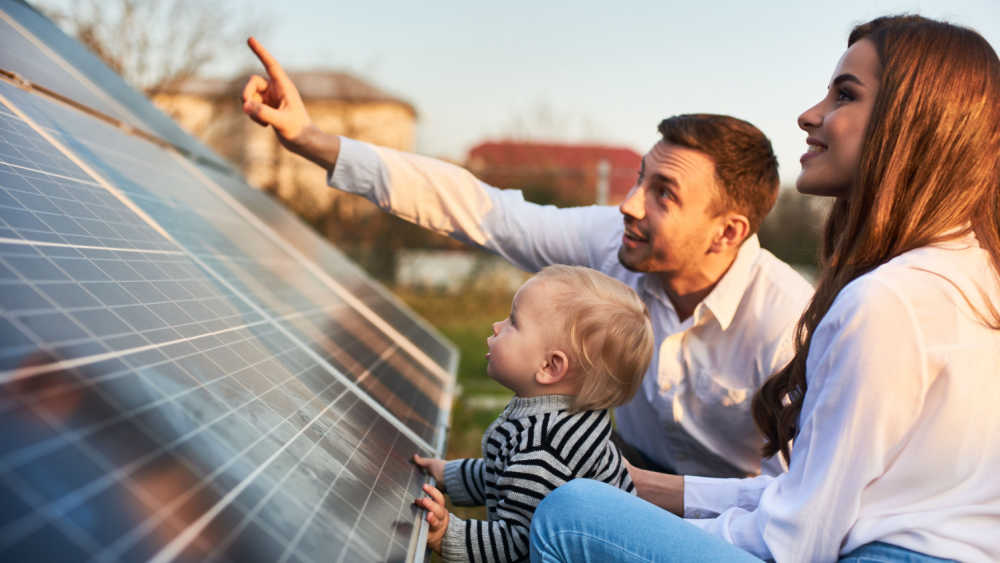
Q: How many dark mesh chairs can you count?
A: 0